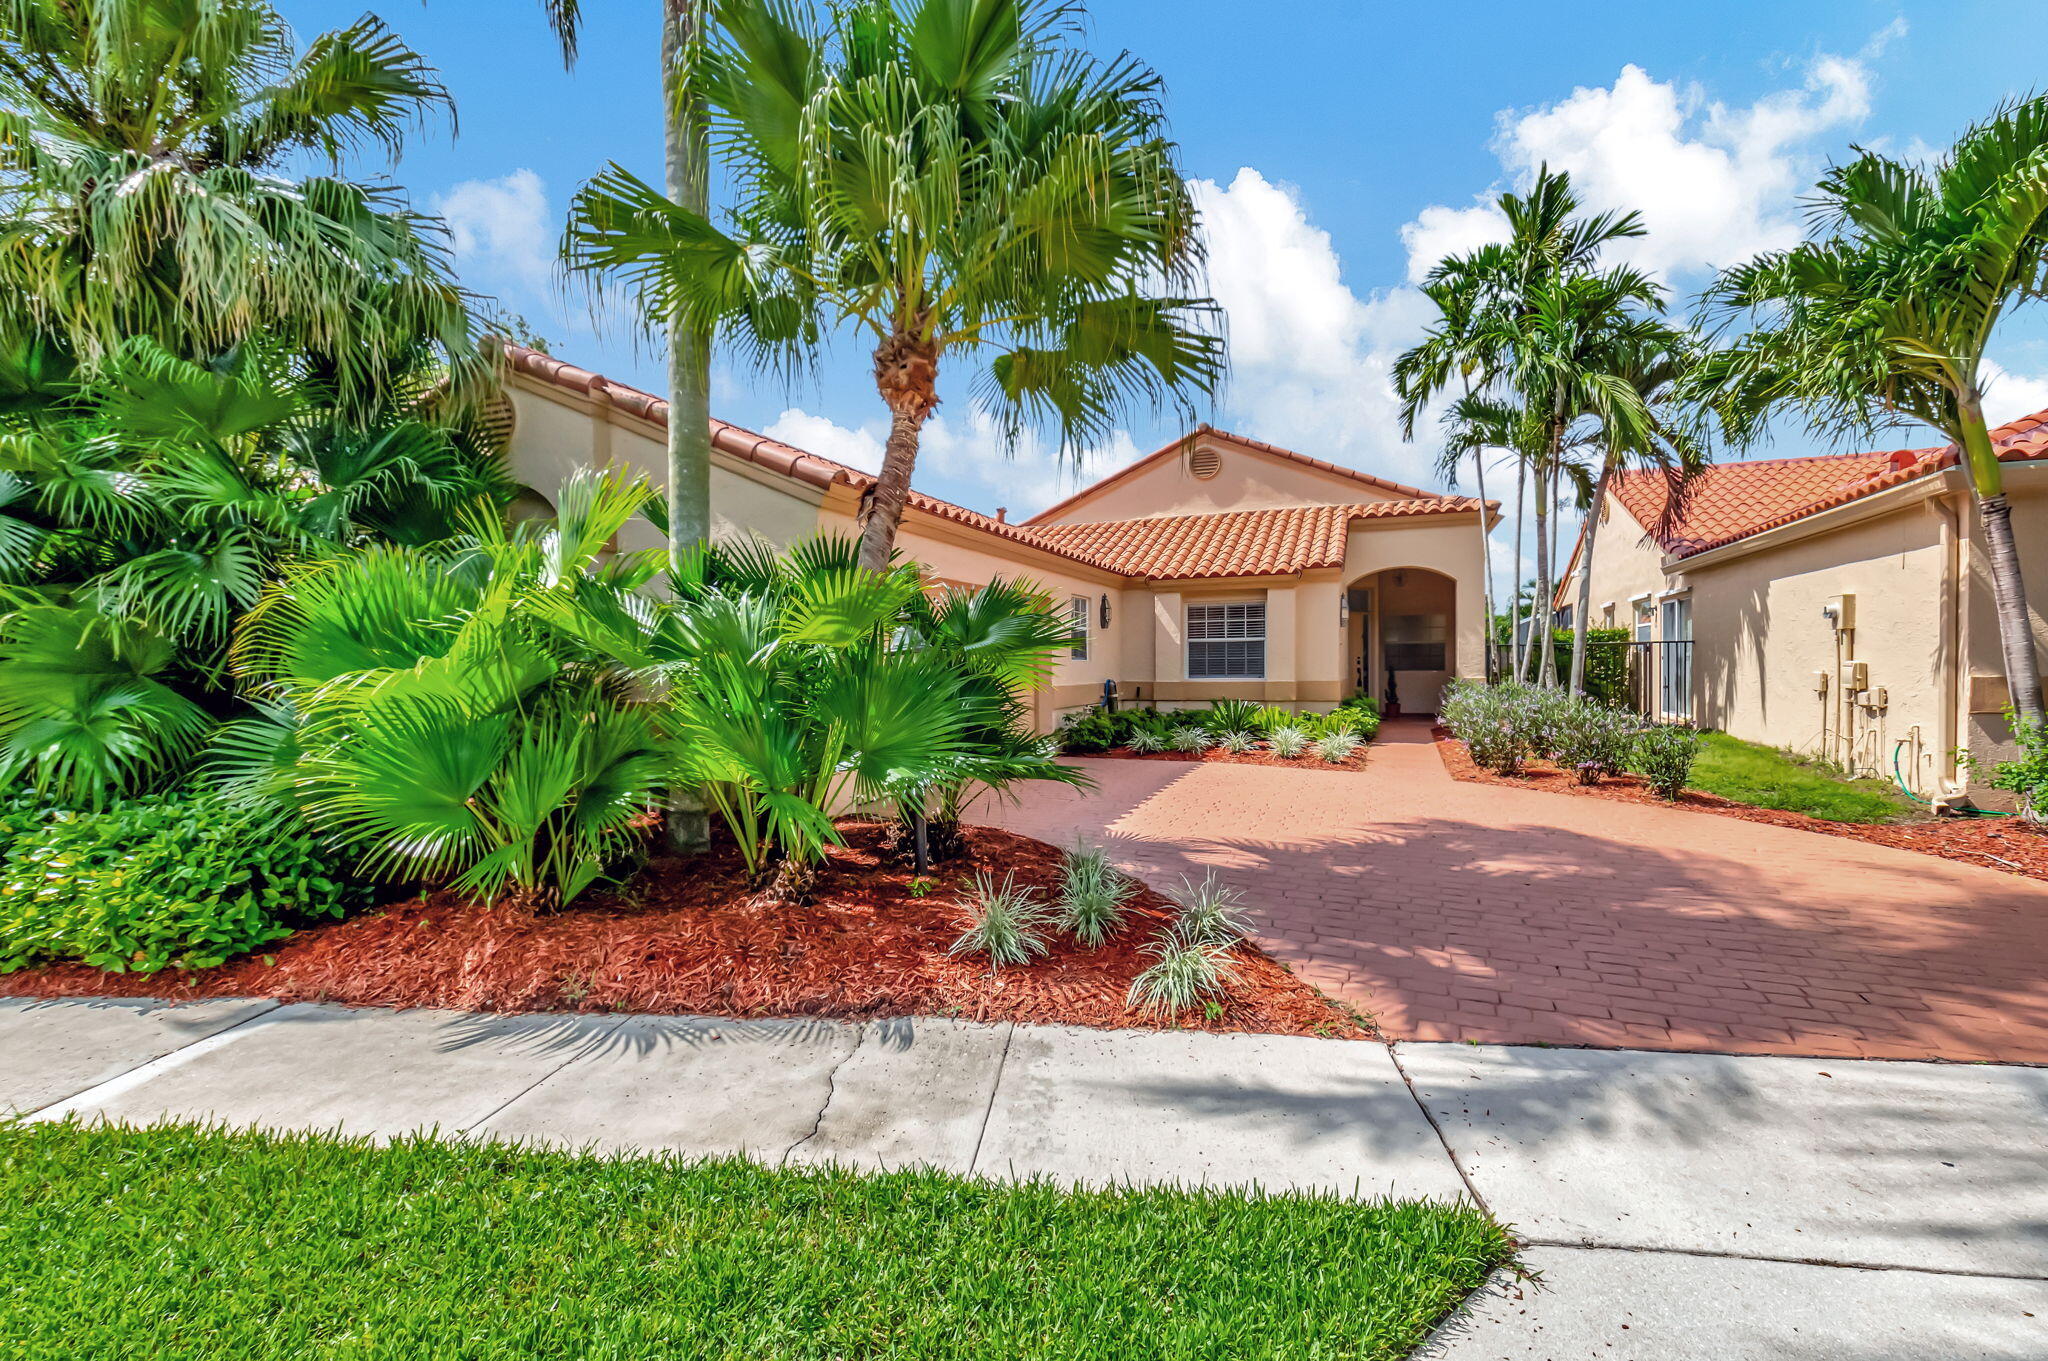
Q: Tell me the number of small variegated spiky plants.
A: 9